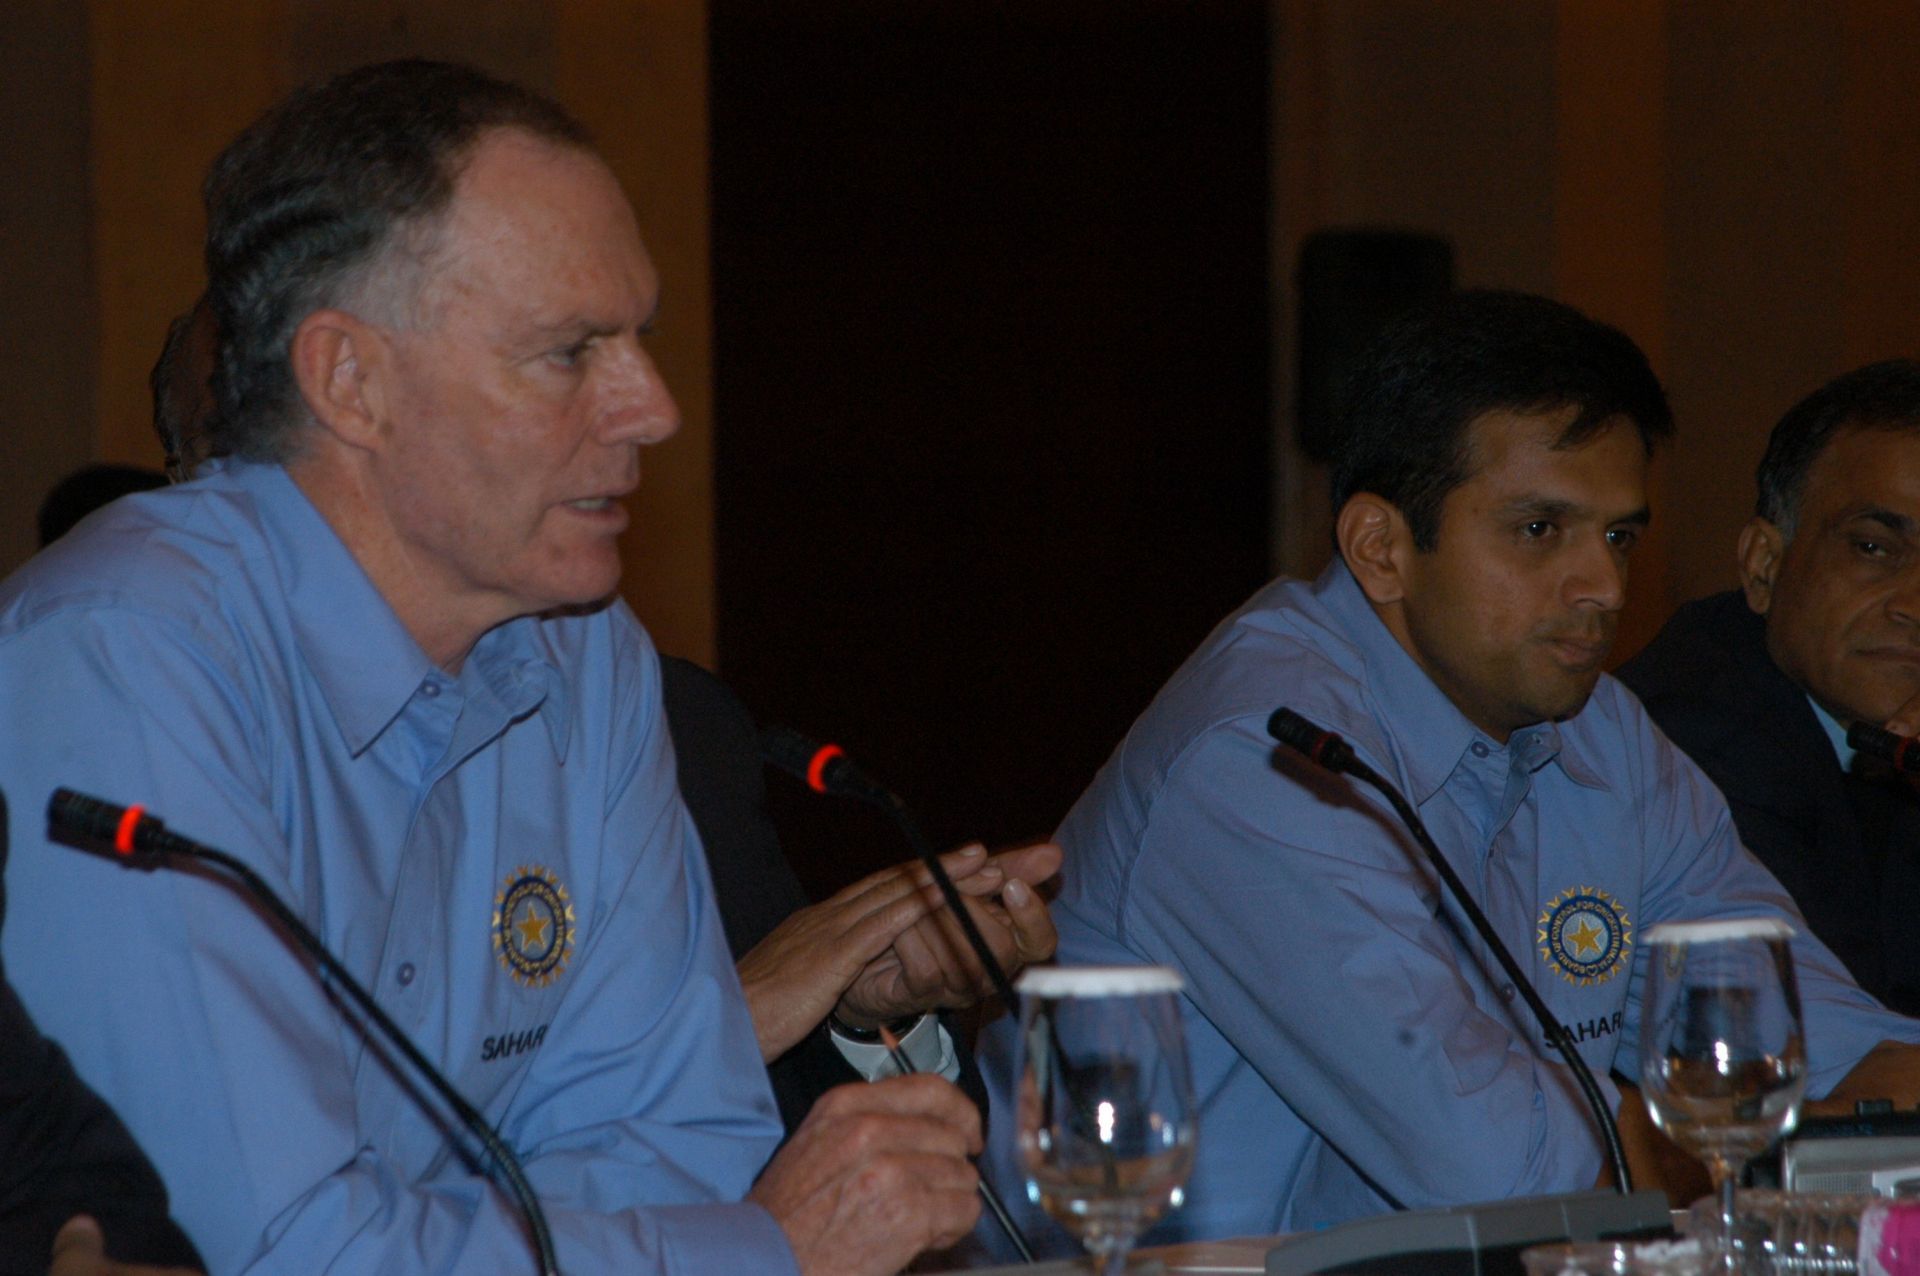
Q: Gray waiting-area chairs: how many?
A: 0